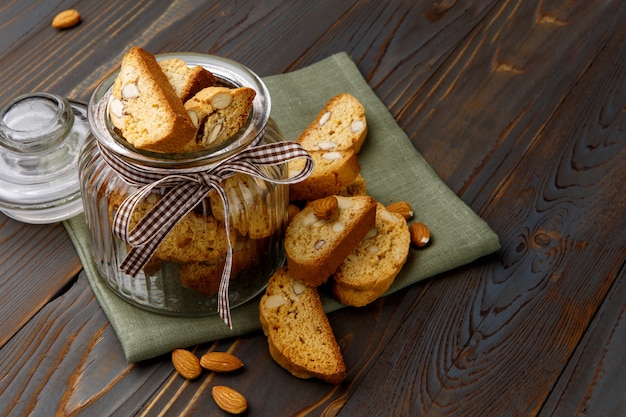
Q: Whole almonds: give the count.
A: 7